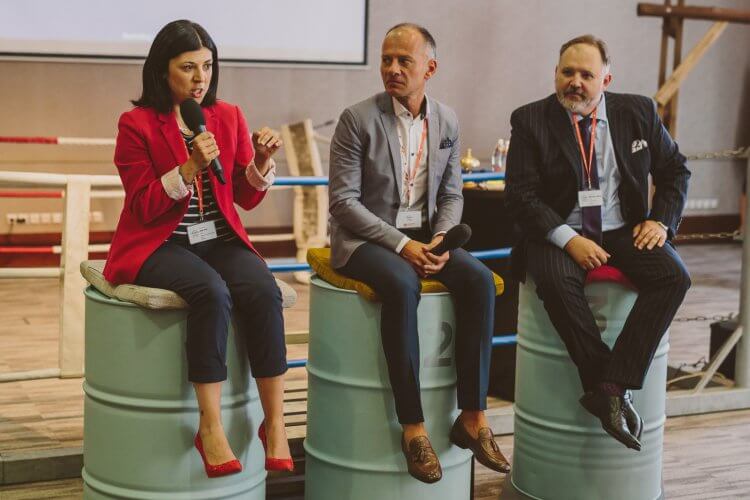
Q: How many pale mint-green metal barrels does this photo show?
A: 3